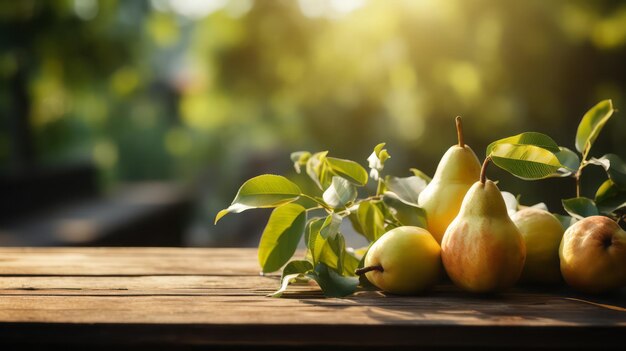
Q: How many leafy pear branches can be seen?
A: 2